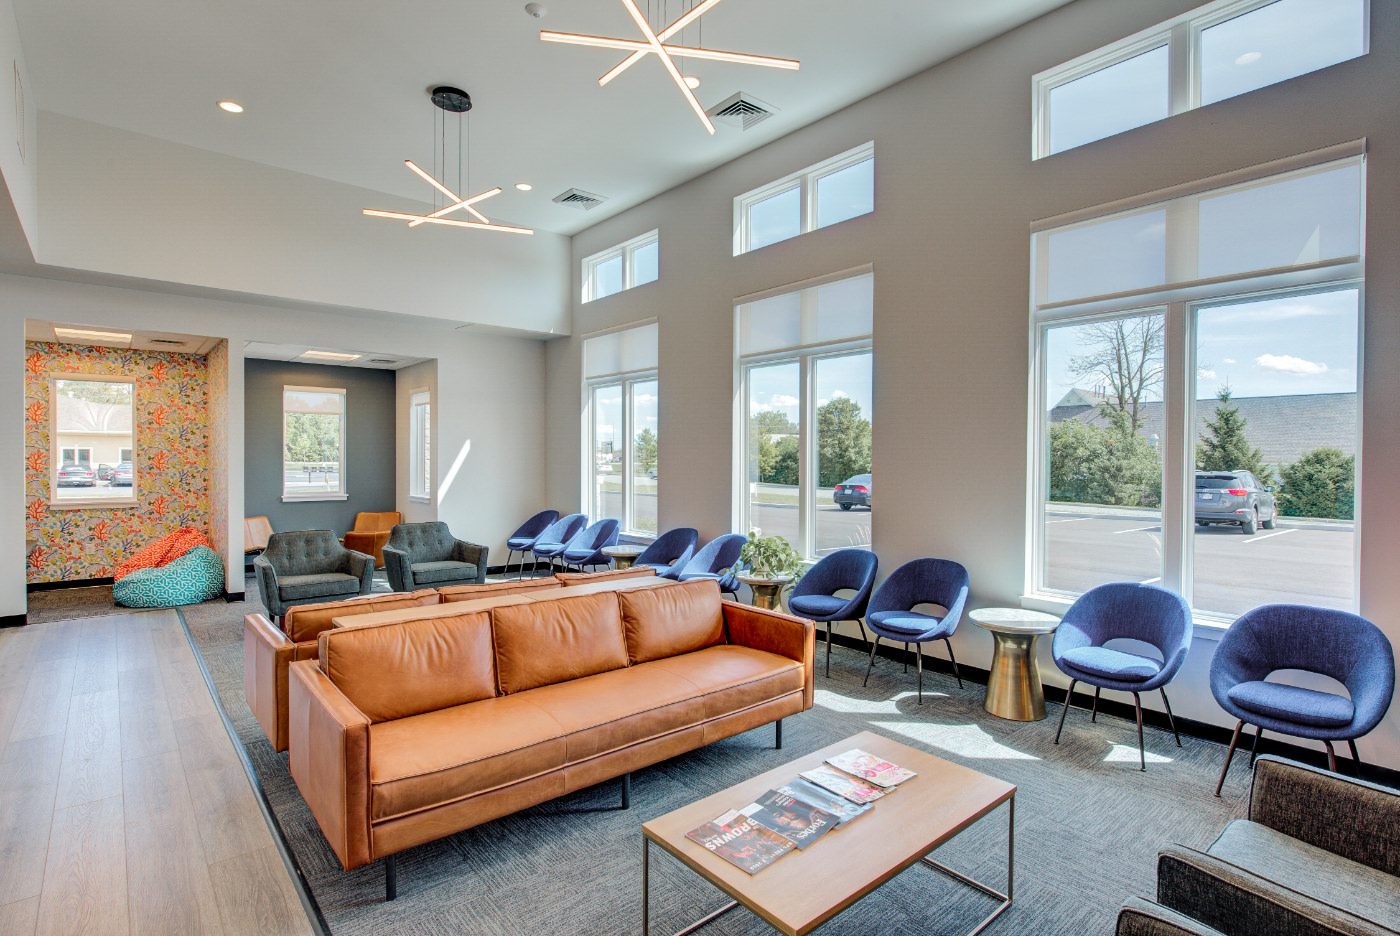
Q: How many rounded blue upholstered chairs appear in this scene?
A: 9